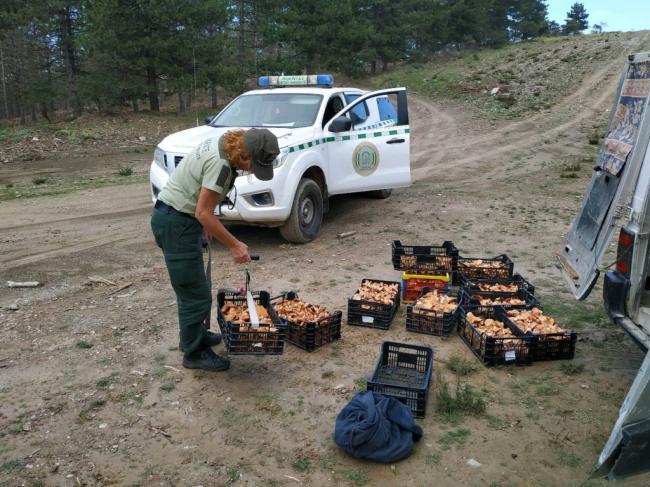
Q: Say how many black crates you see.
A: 11